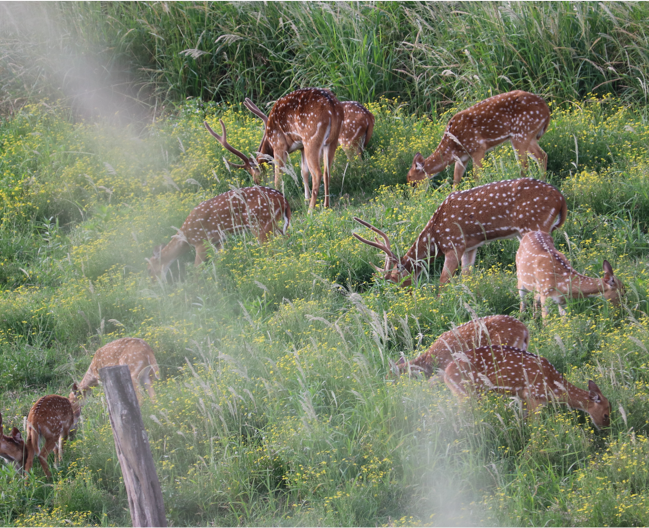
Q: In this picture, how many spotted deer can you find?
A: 11